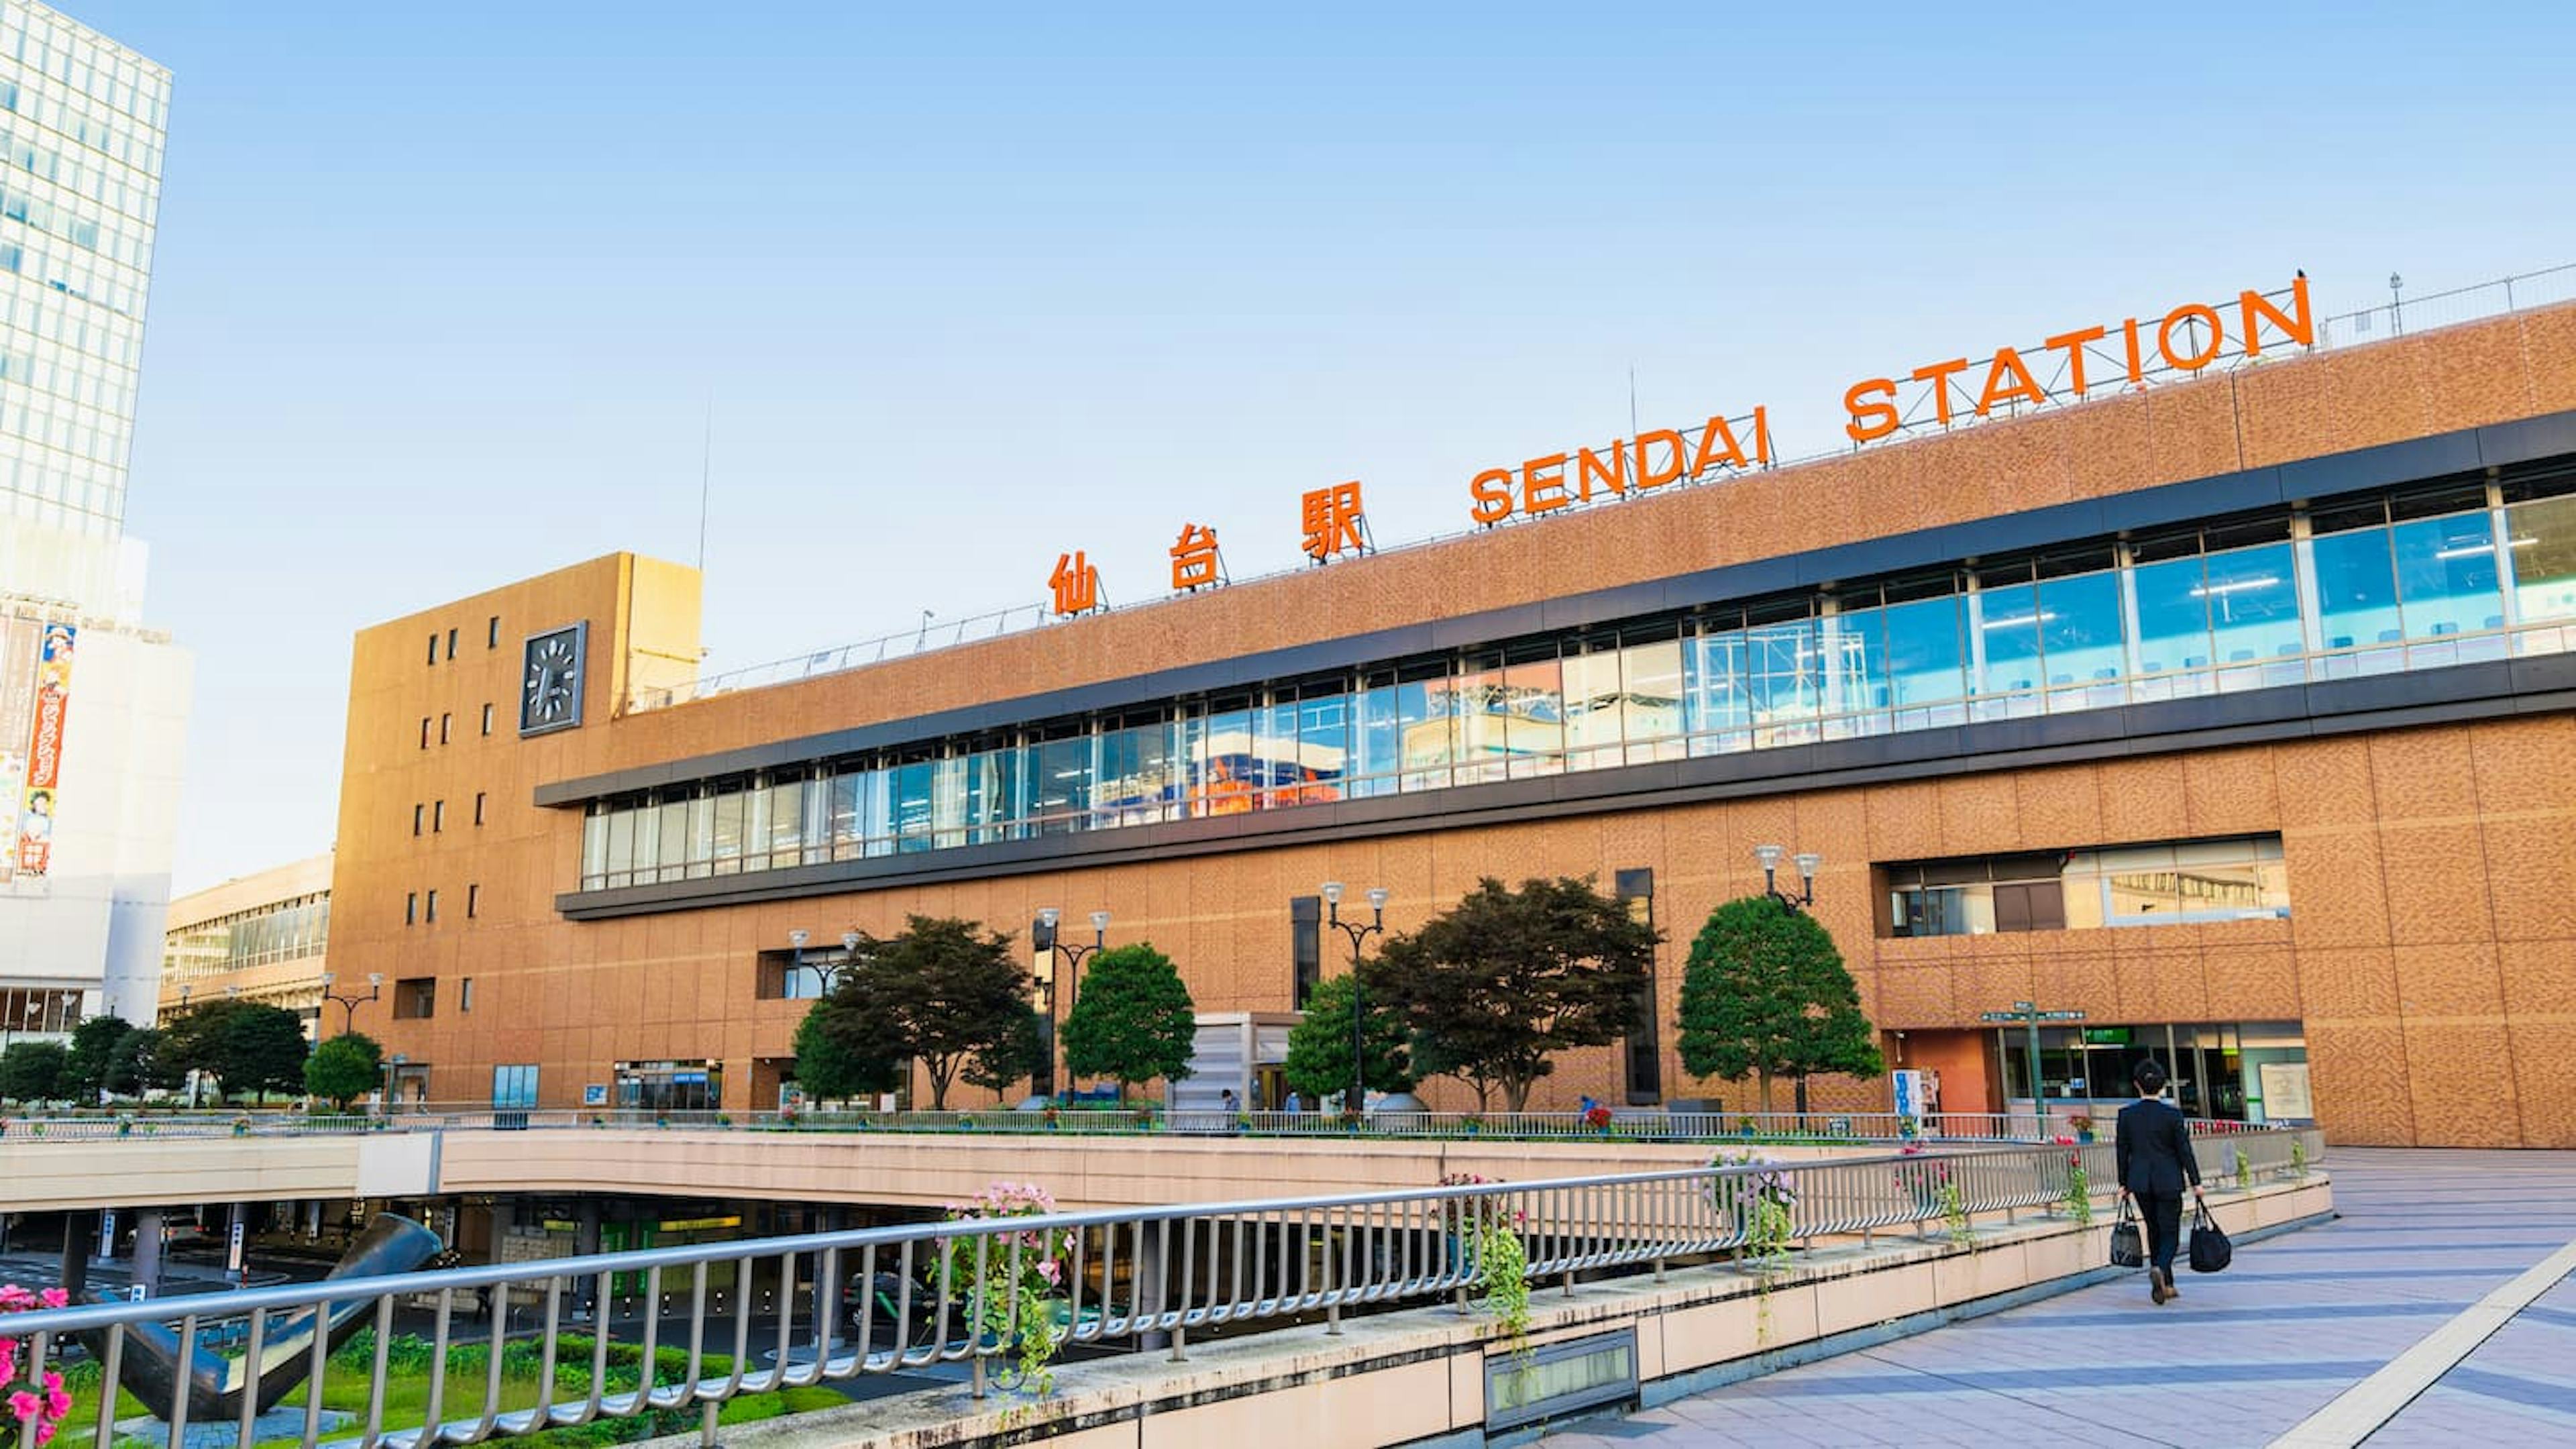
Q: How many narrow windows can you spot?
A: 13